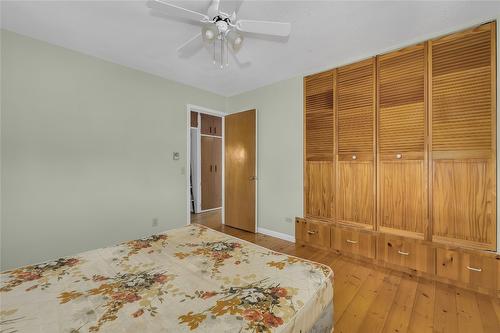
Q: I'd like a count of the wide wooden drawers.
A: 4